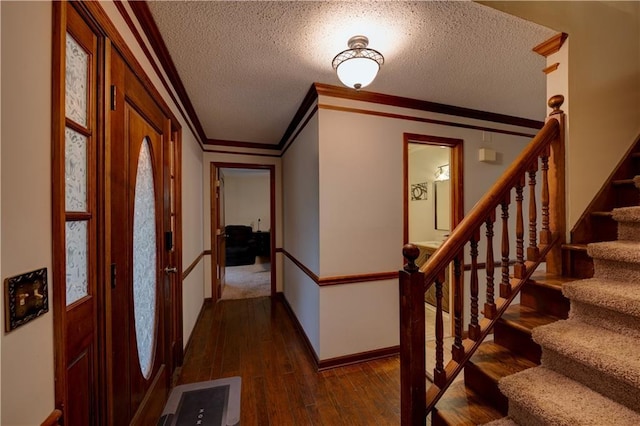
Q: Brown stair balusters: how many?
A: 8